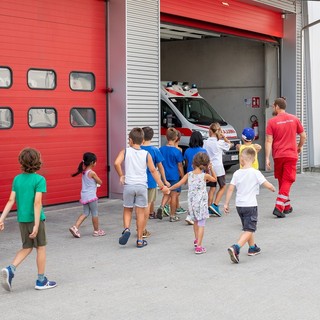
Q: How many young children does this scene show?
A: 11